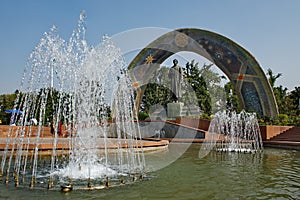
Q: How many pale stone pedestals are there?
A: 1